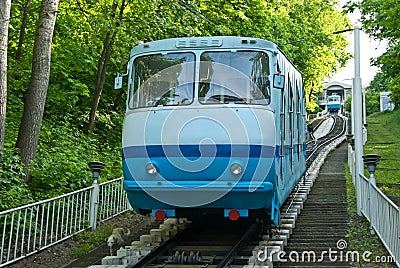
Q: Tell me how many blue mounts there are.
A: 2